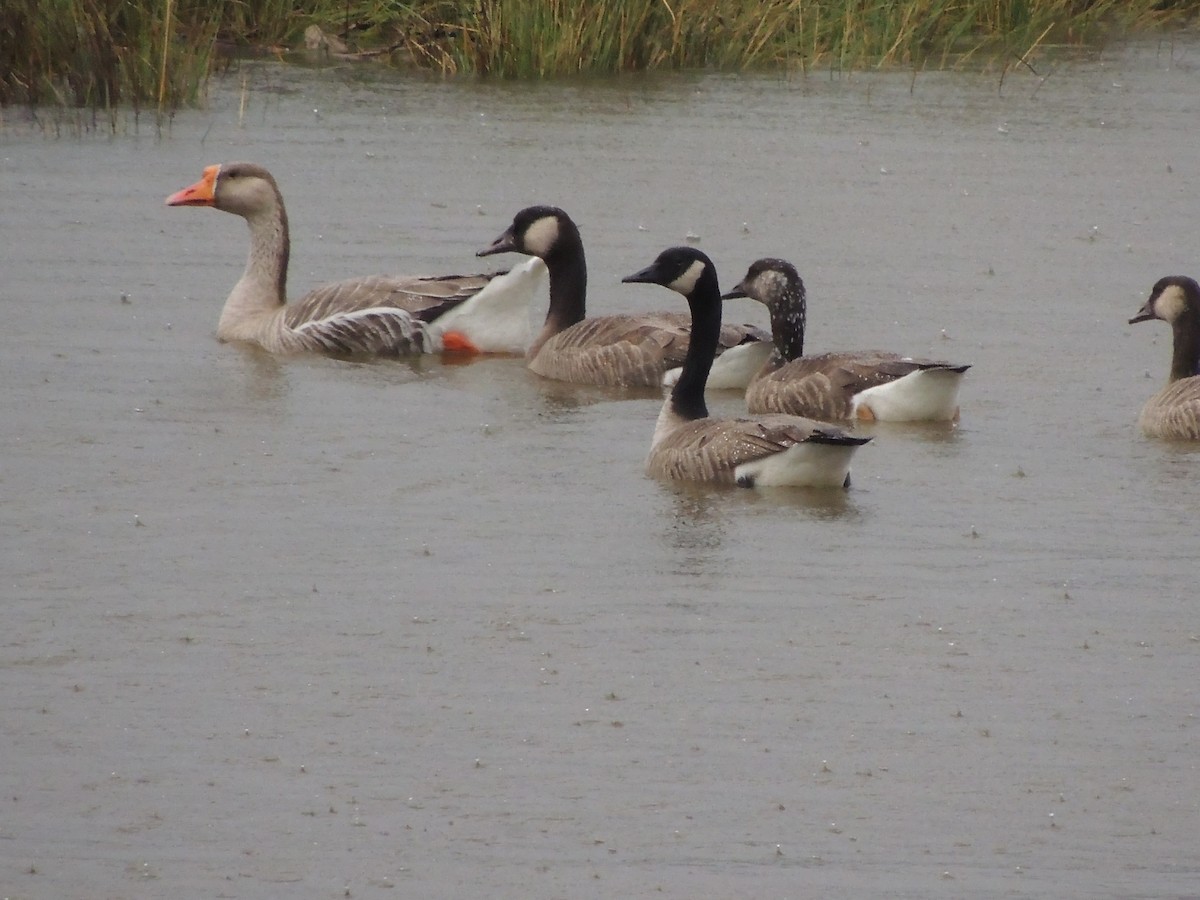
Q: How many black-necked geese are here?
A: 4